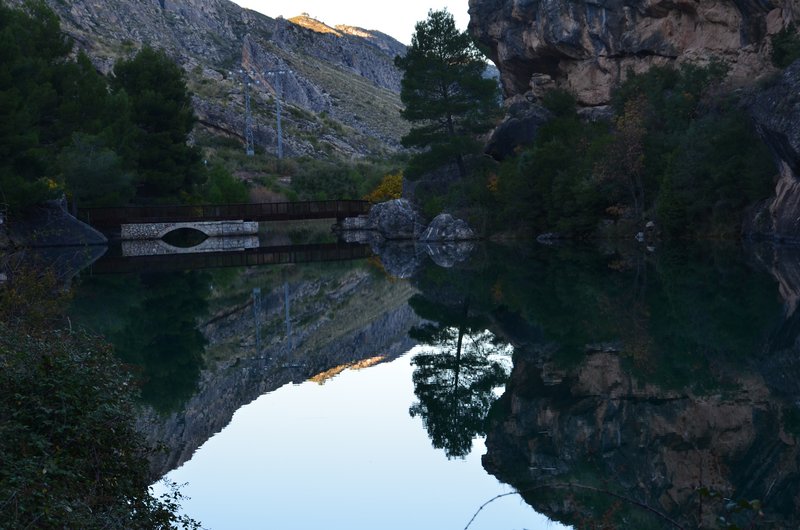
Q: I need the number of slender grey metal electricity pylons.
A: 2